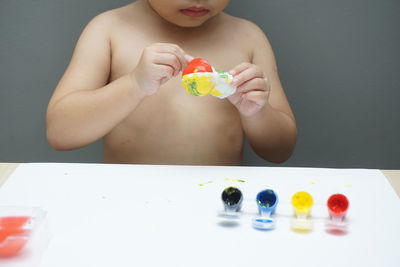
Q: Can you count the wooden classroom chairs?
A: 0